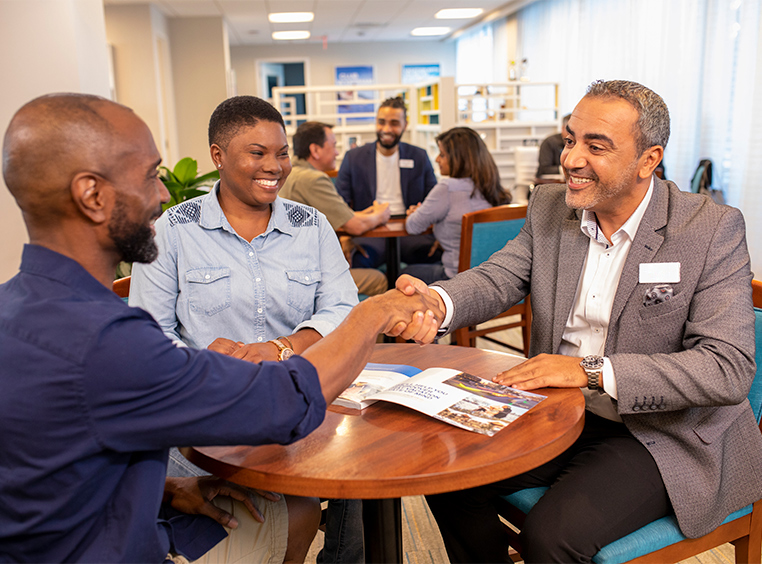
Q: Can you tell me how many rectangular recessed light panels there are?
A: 4